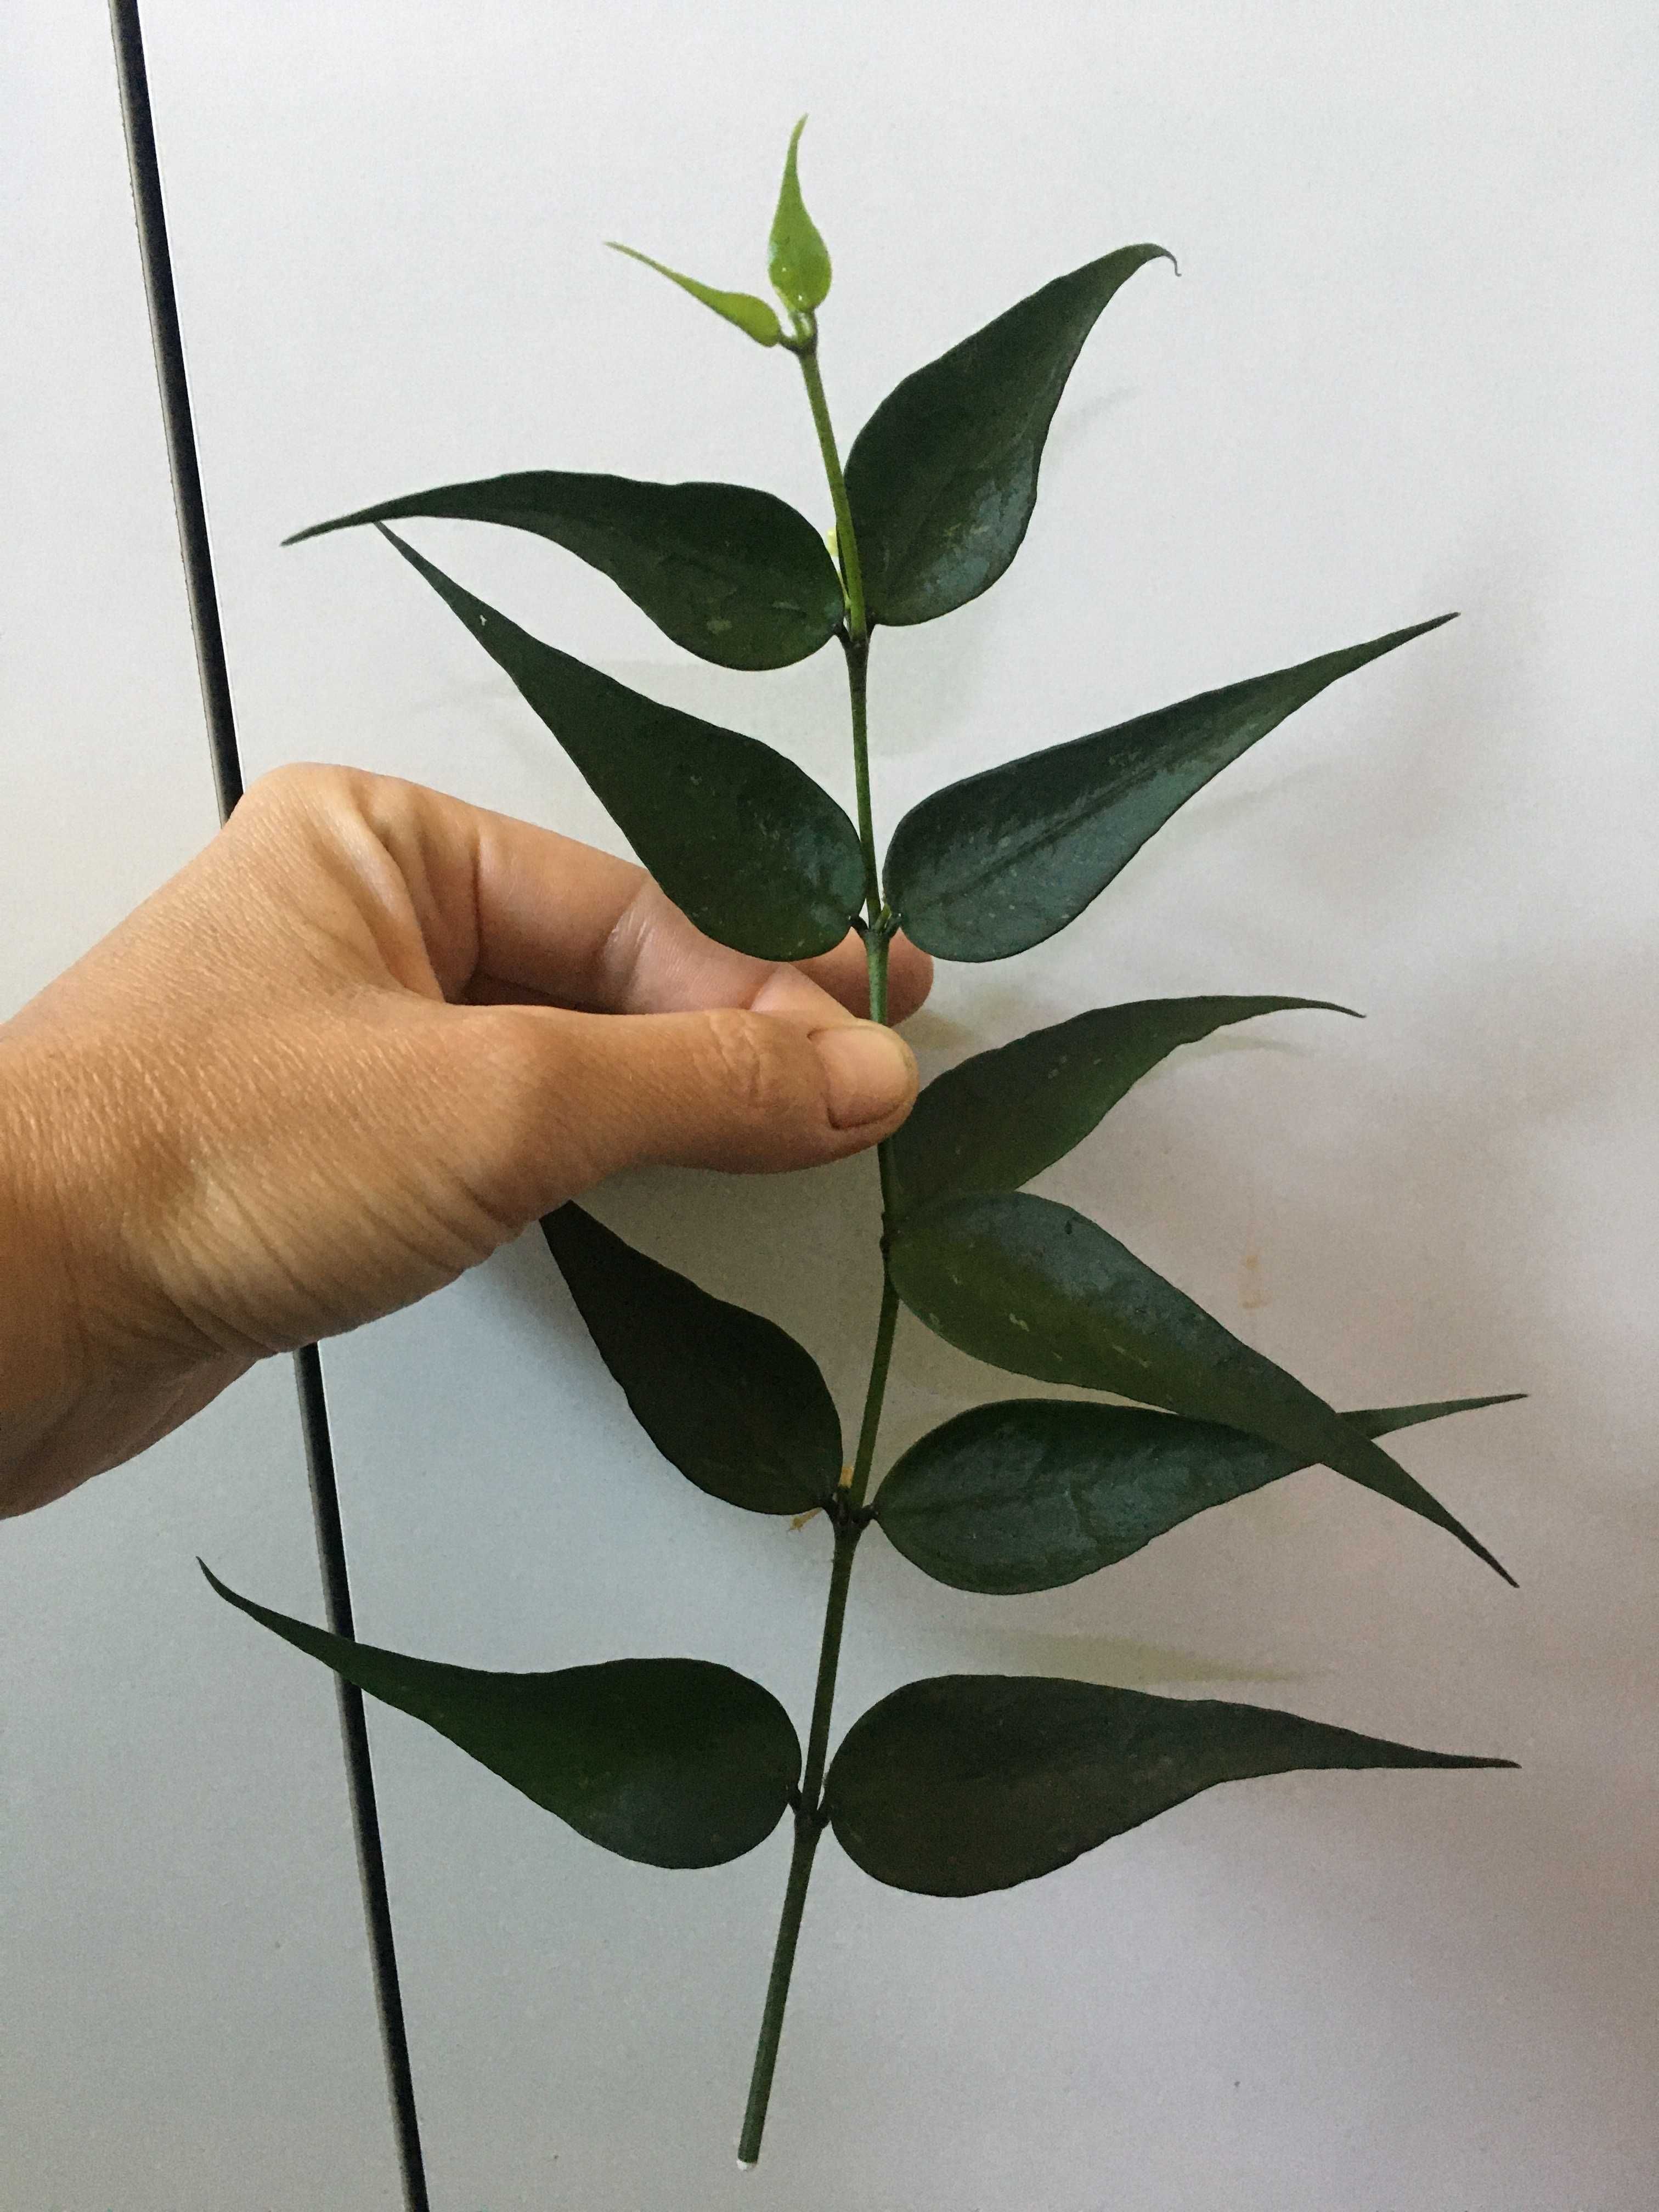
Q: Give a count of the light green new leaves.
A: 2